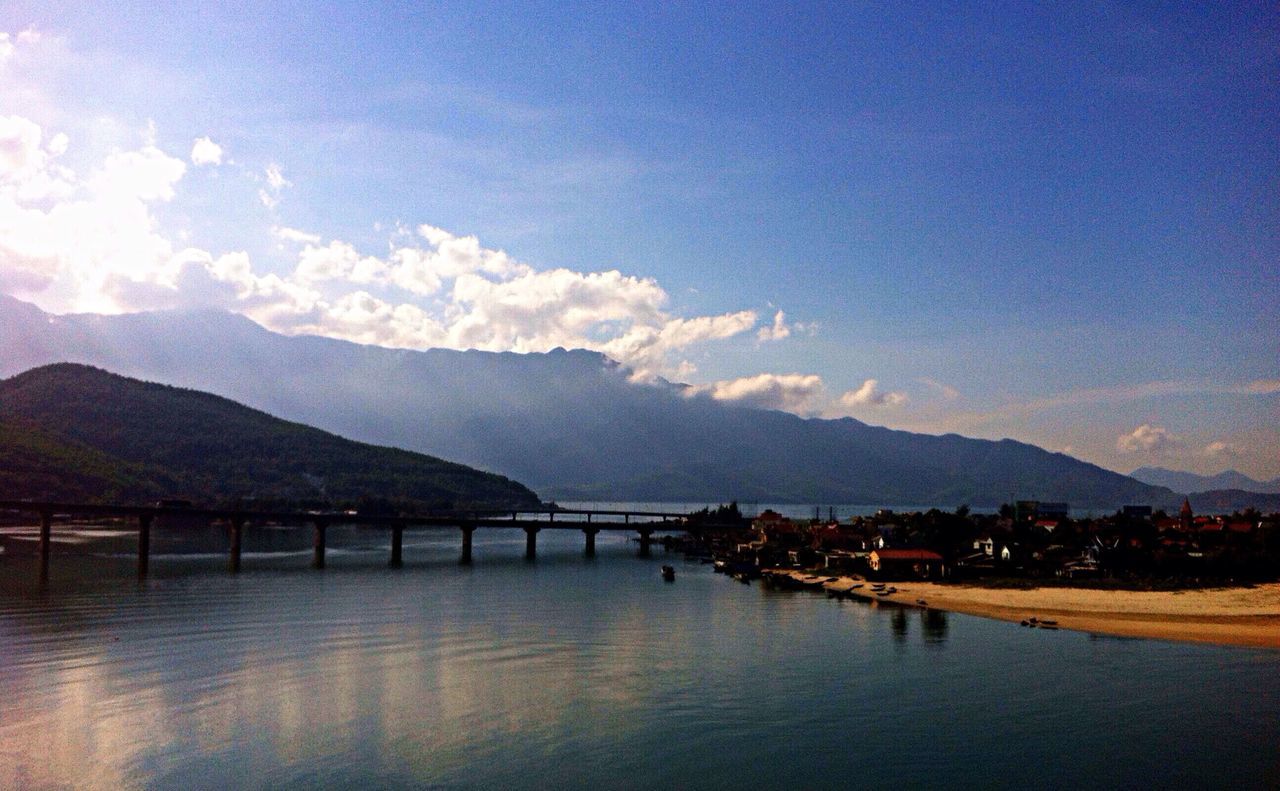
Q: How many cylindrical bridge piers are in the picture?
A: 9